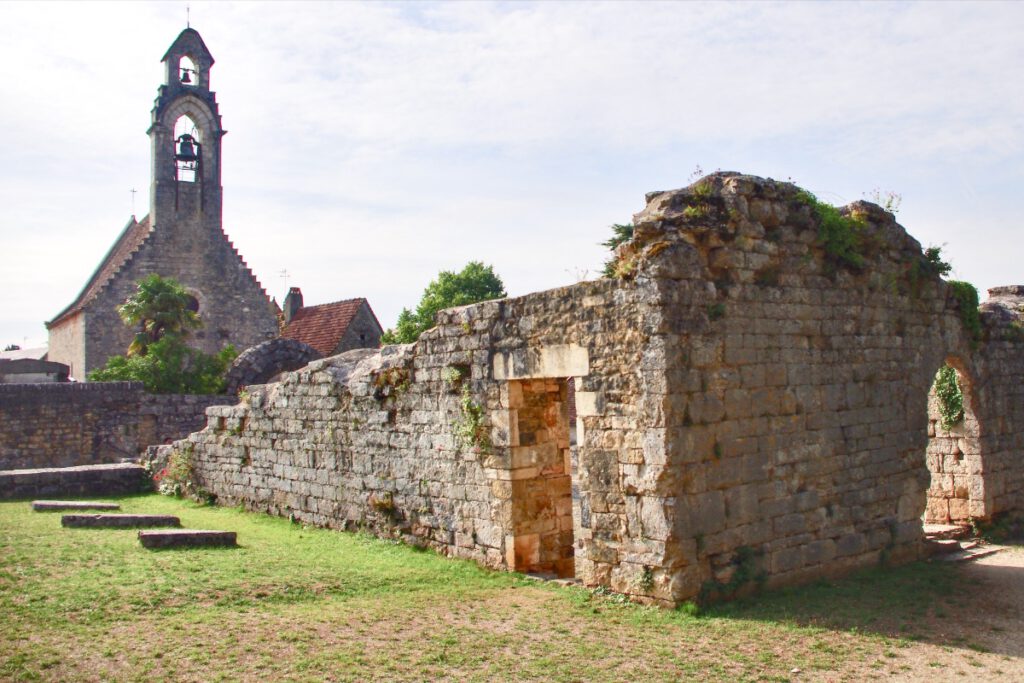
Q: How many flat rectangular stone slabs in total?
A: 3